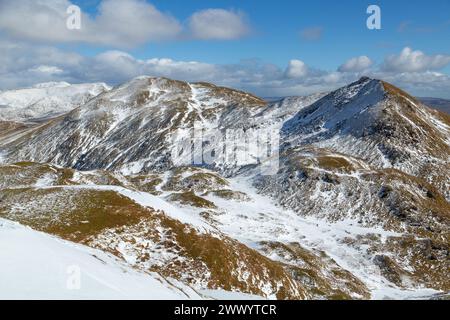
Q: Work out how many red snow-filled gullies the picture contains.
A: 0